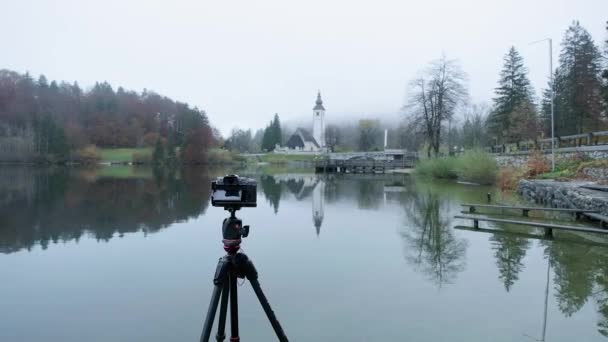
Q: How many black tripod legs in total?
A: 3